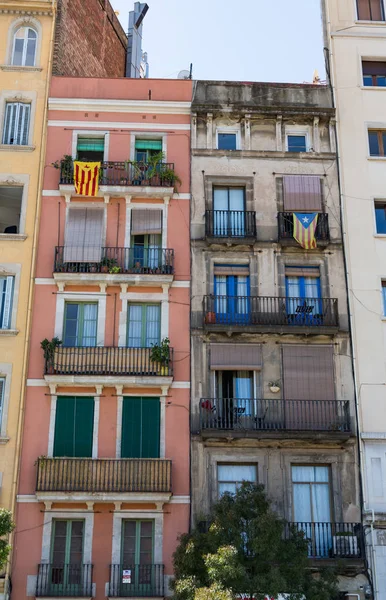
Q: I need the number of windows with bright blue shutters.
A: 2